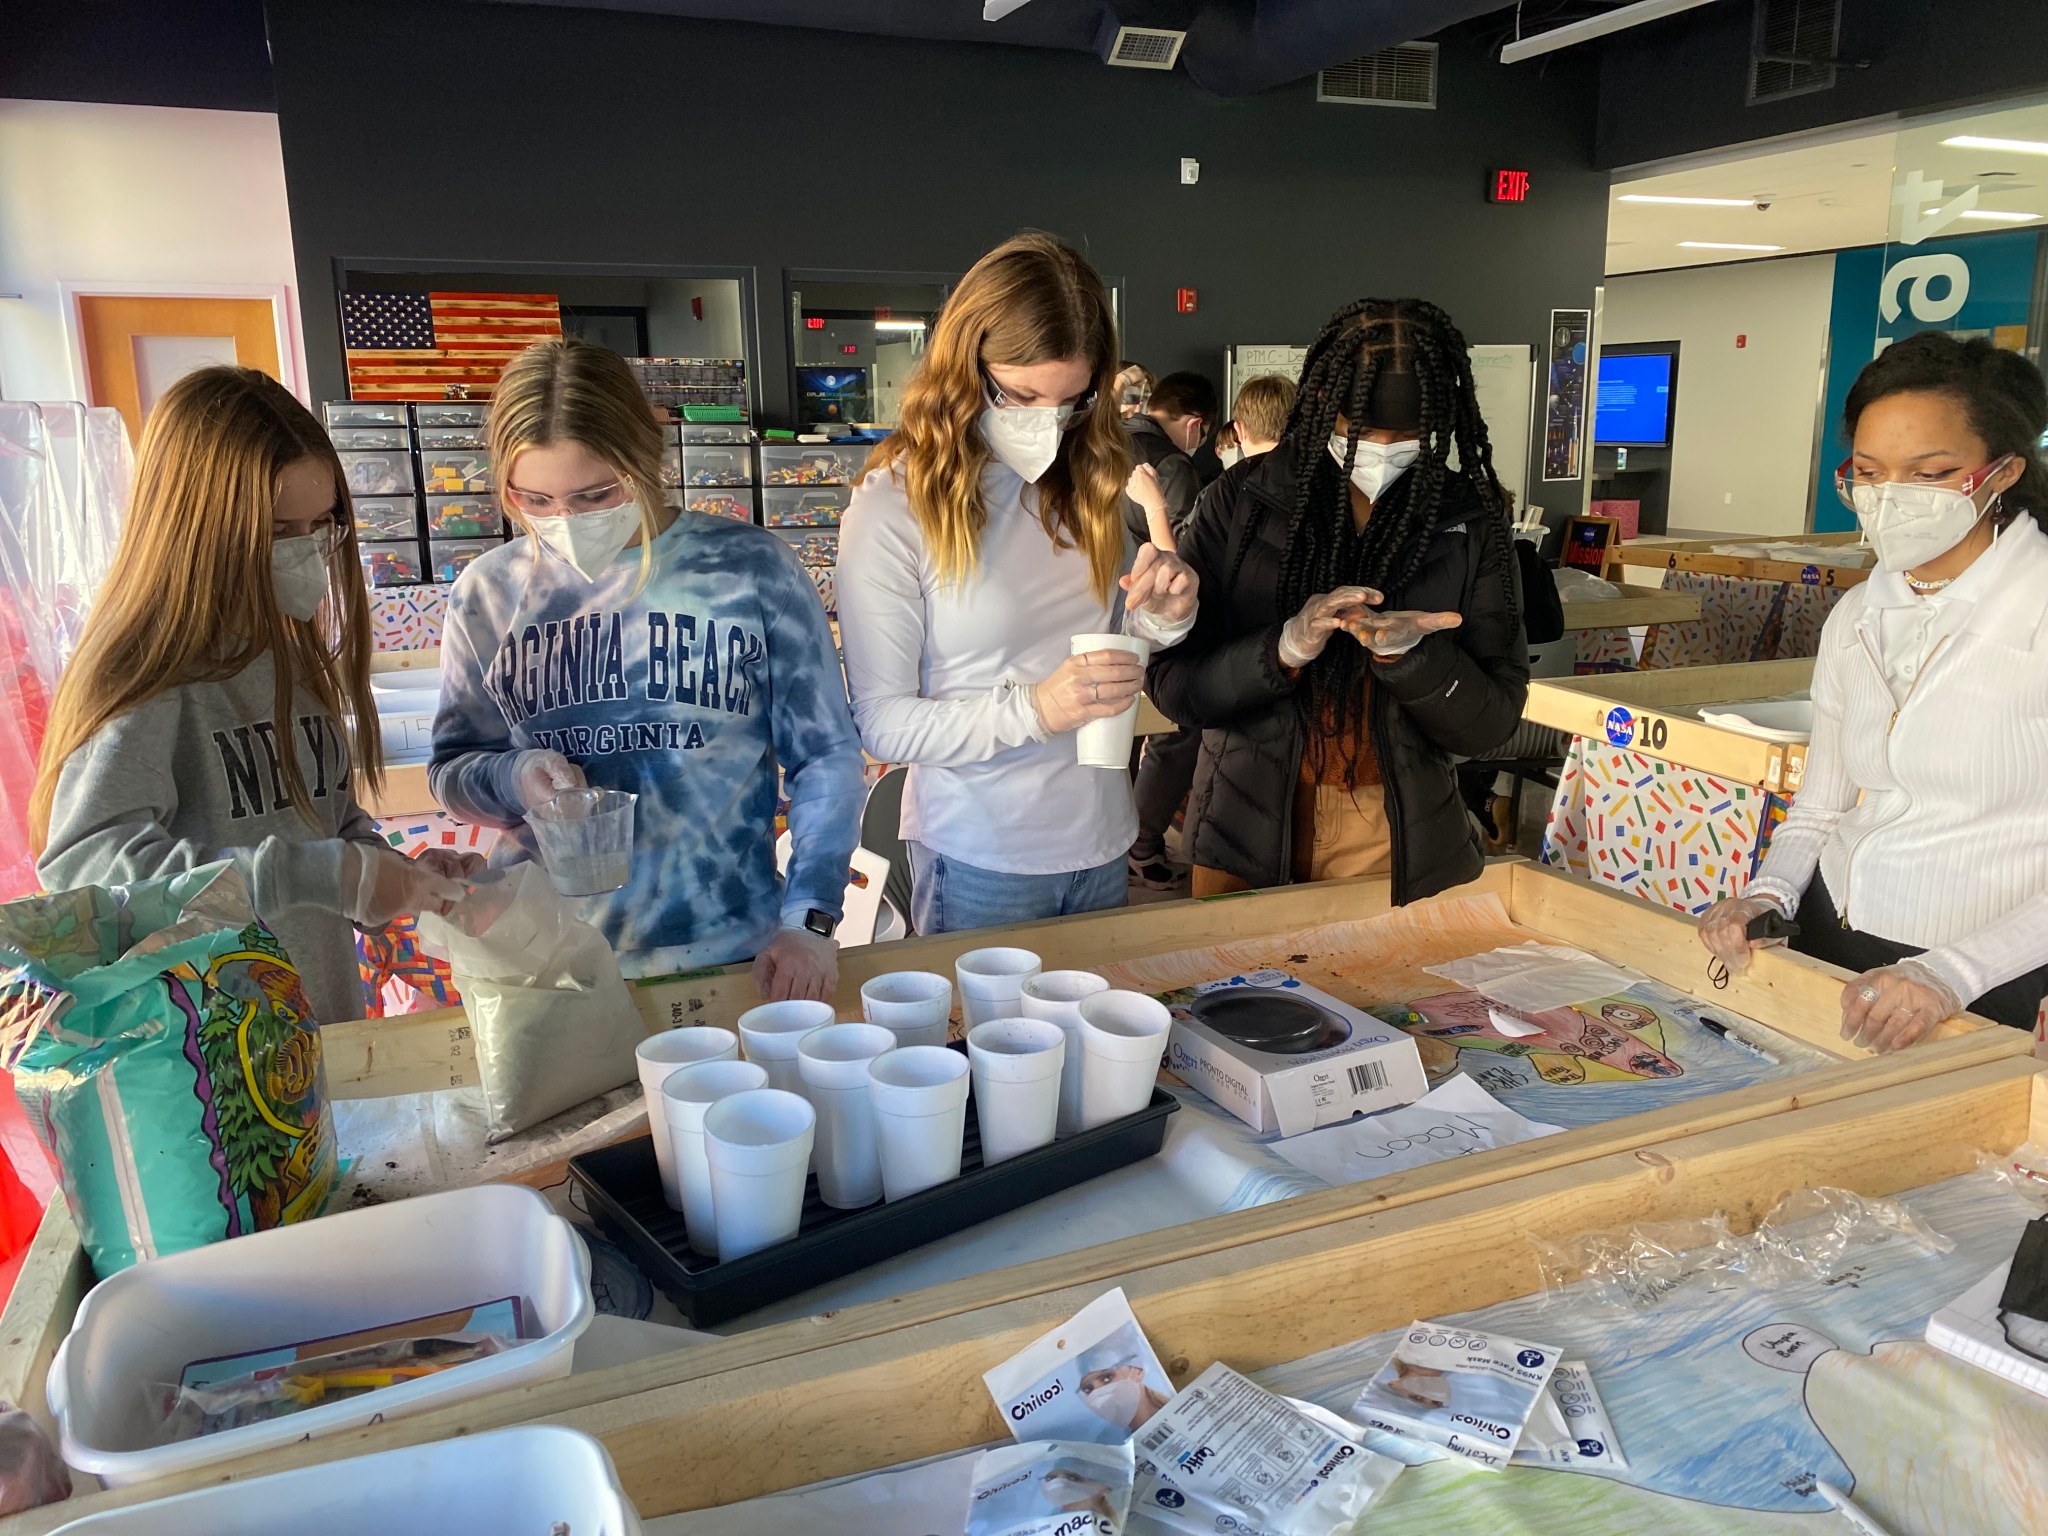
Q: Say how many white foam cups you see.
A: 12